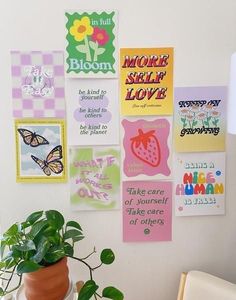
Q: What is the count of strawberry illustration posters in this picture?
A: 1